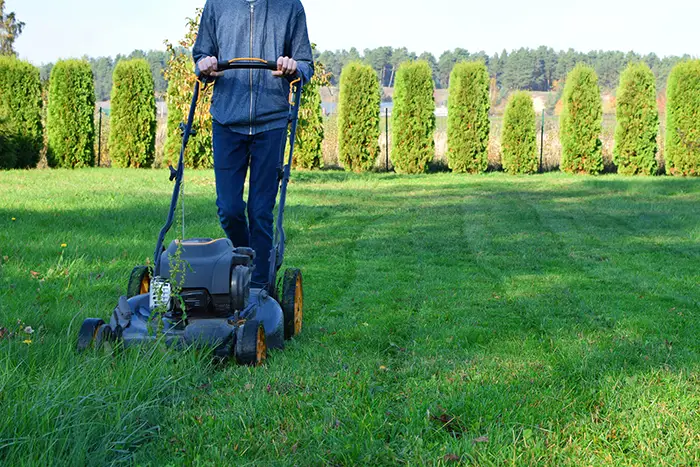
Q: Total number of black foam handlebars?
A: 1